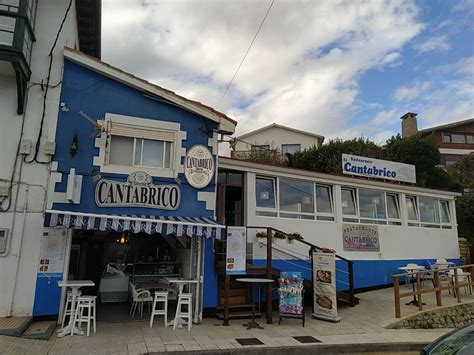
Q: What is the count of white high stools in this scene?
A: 4